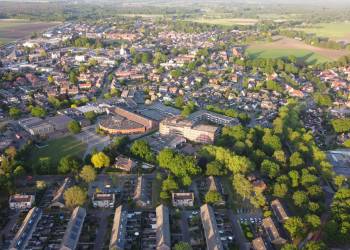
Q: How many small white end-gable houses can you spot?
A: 3